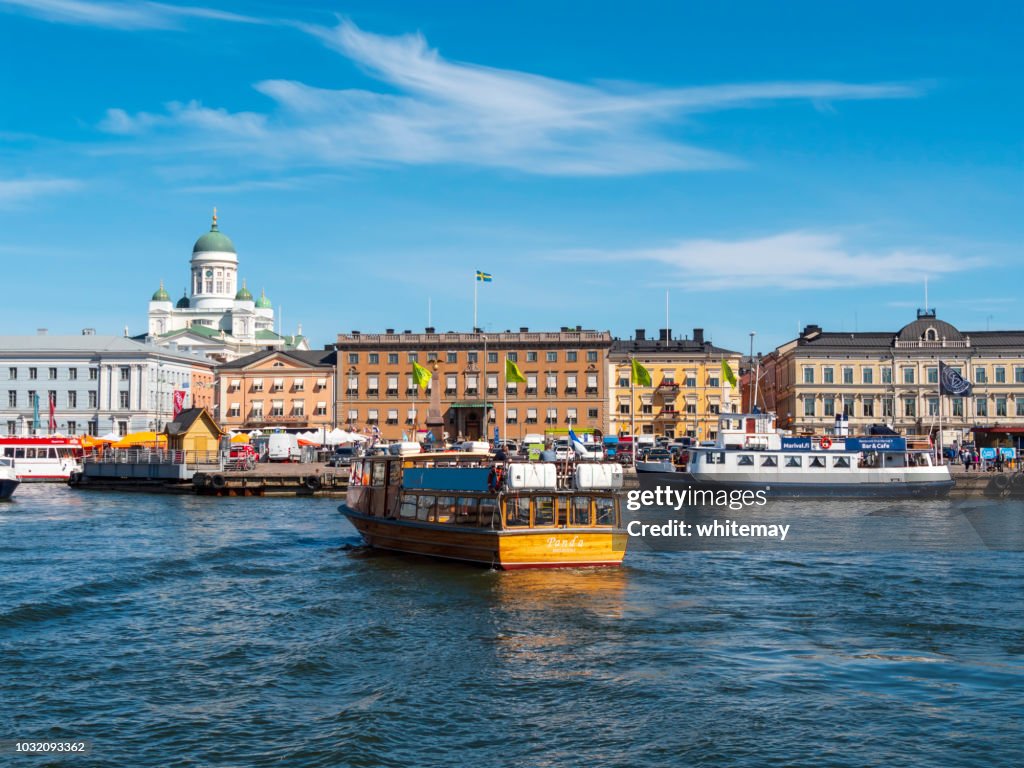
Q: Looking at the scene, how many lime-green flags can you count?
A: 4